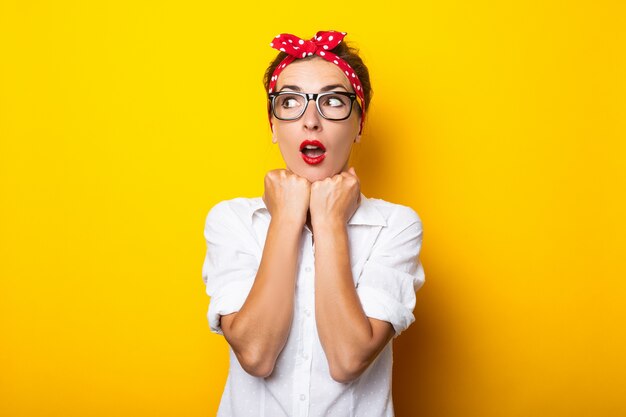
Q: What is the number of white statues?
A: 0